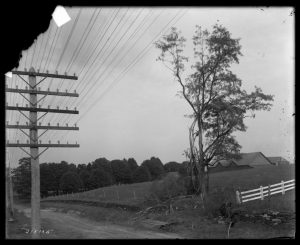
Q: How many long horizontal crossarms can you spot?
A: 5